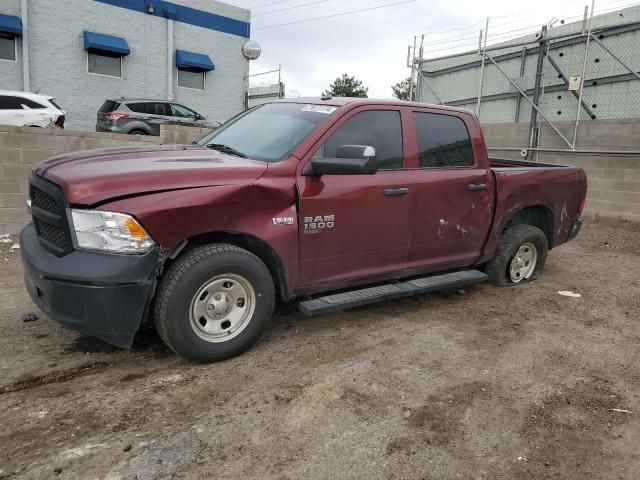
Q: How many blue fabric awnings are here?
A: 3